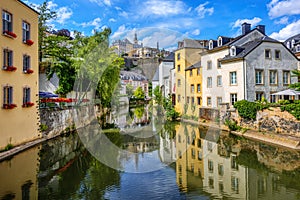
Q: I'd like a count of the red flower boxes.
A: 6